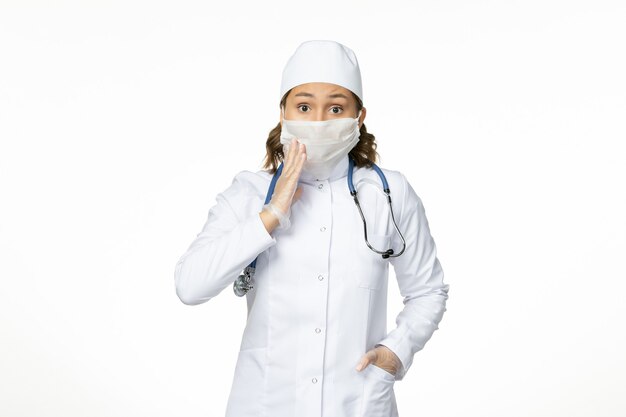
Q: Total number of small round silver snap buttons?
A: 5